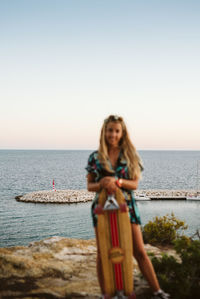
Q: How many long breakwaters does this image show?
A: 1